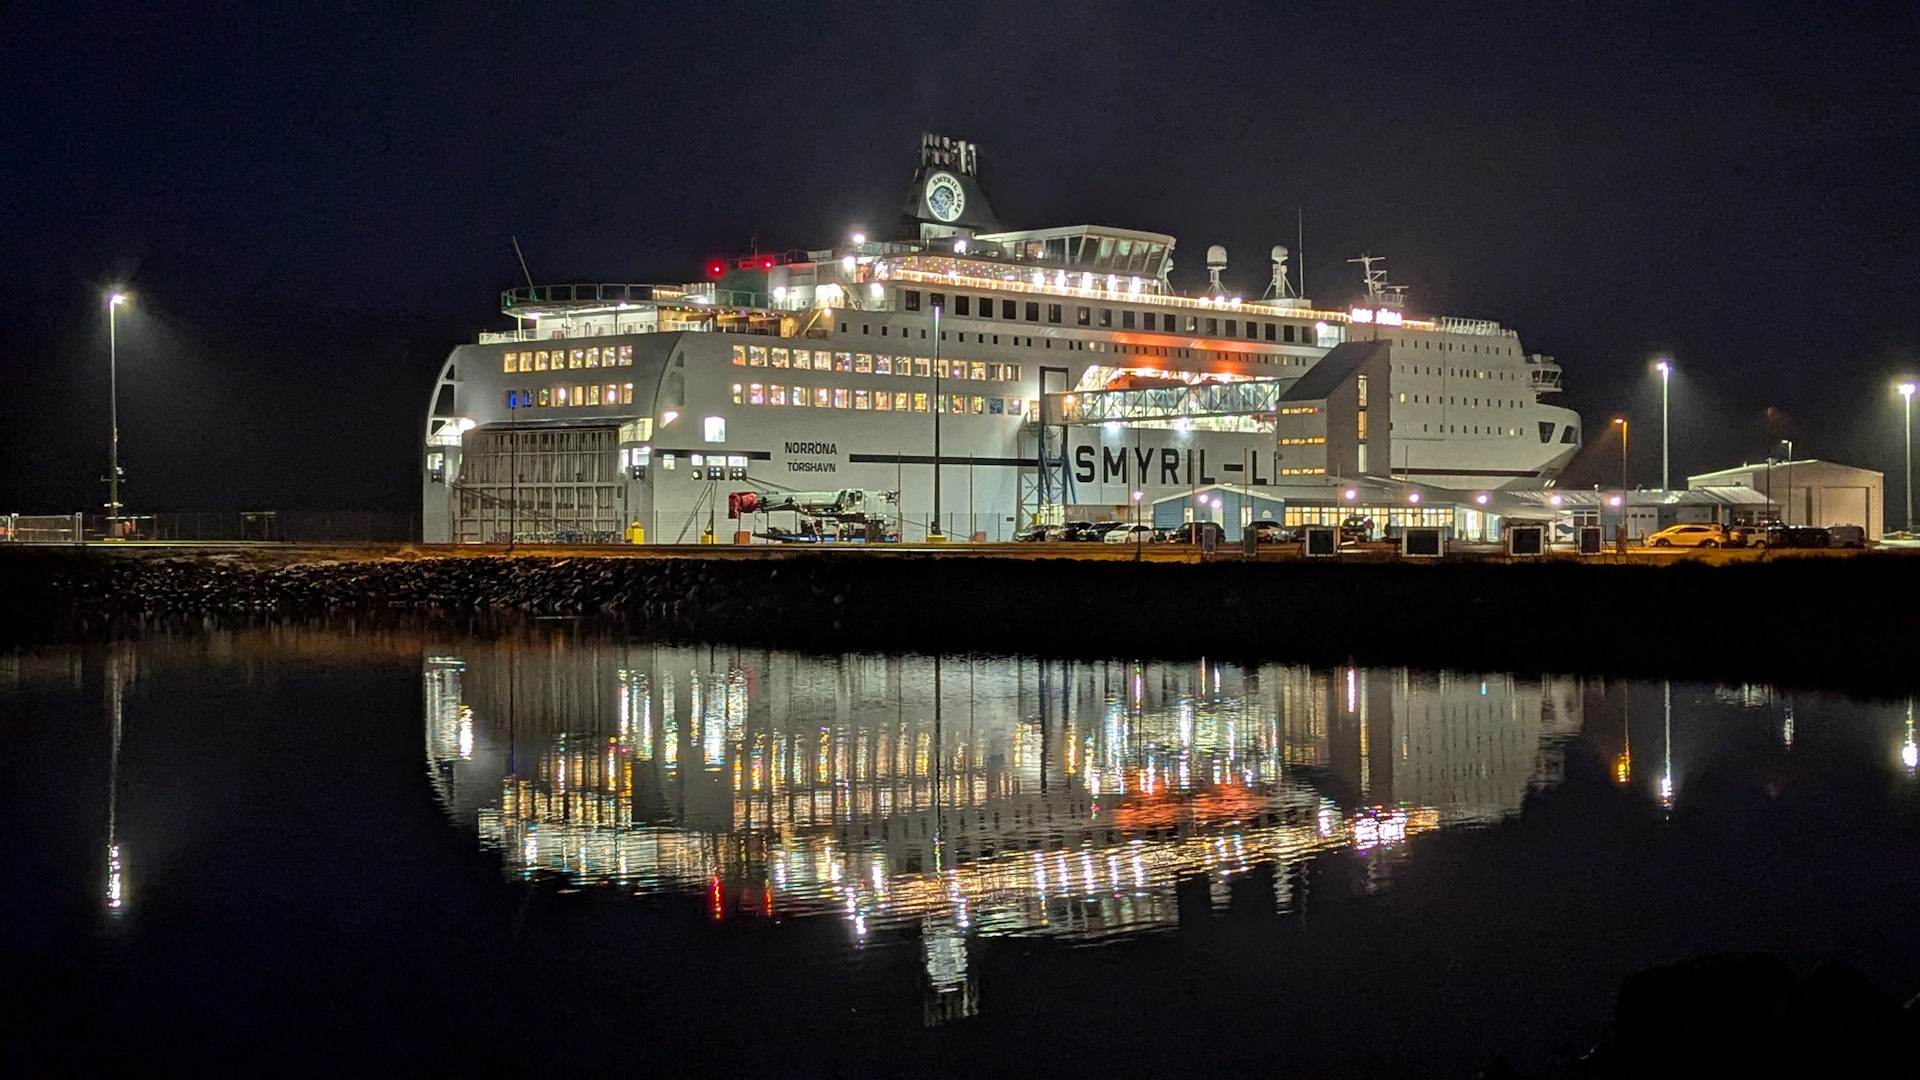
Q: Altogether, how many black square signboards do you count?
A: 4